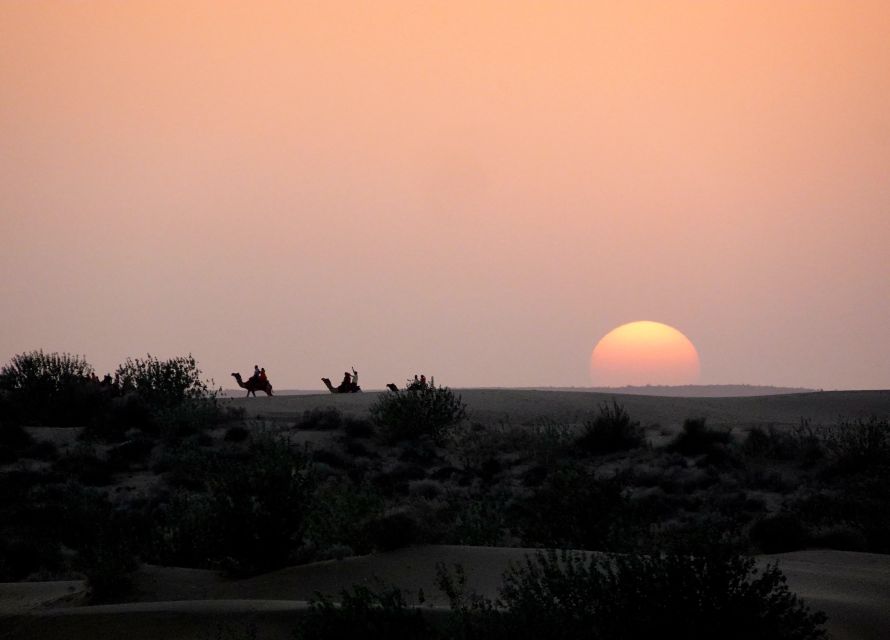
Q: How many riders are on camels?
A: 6